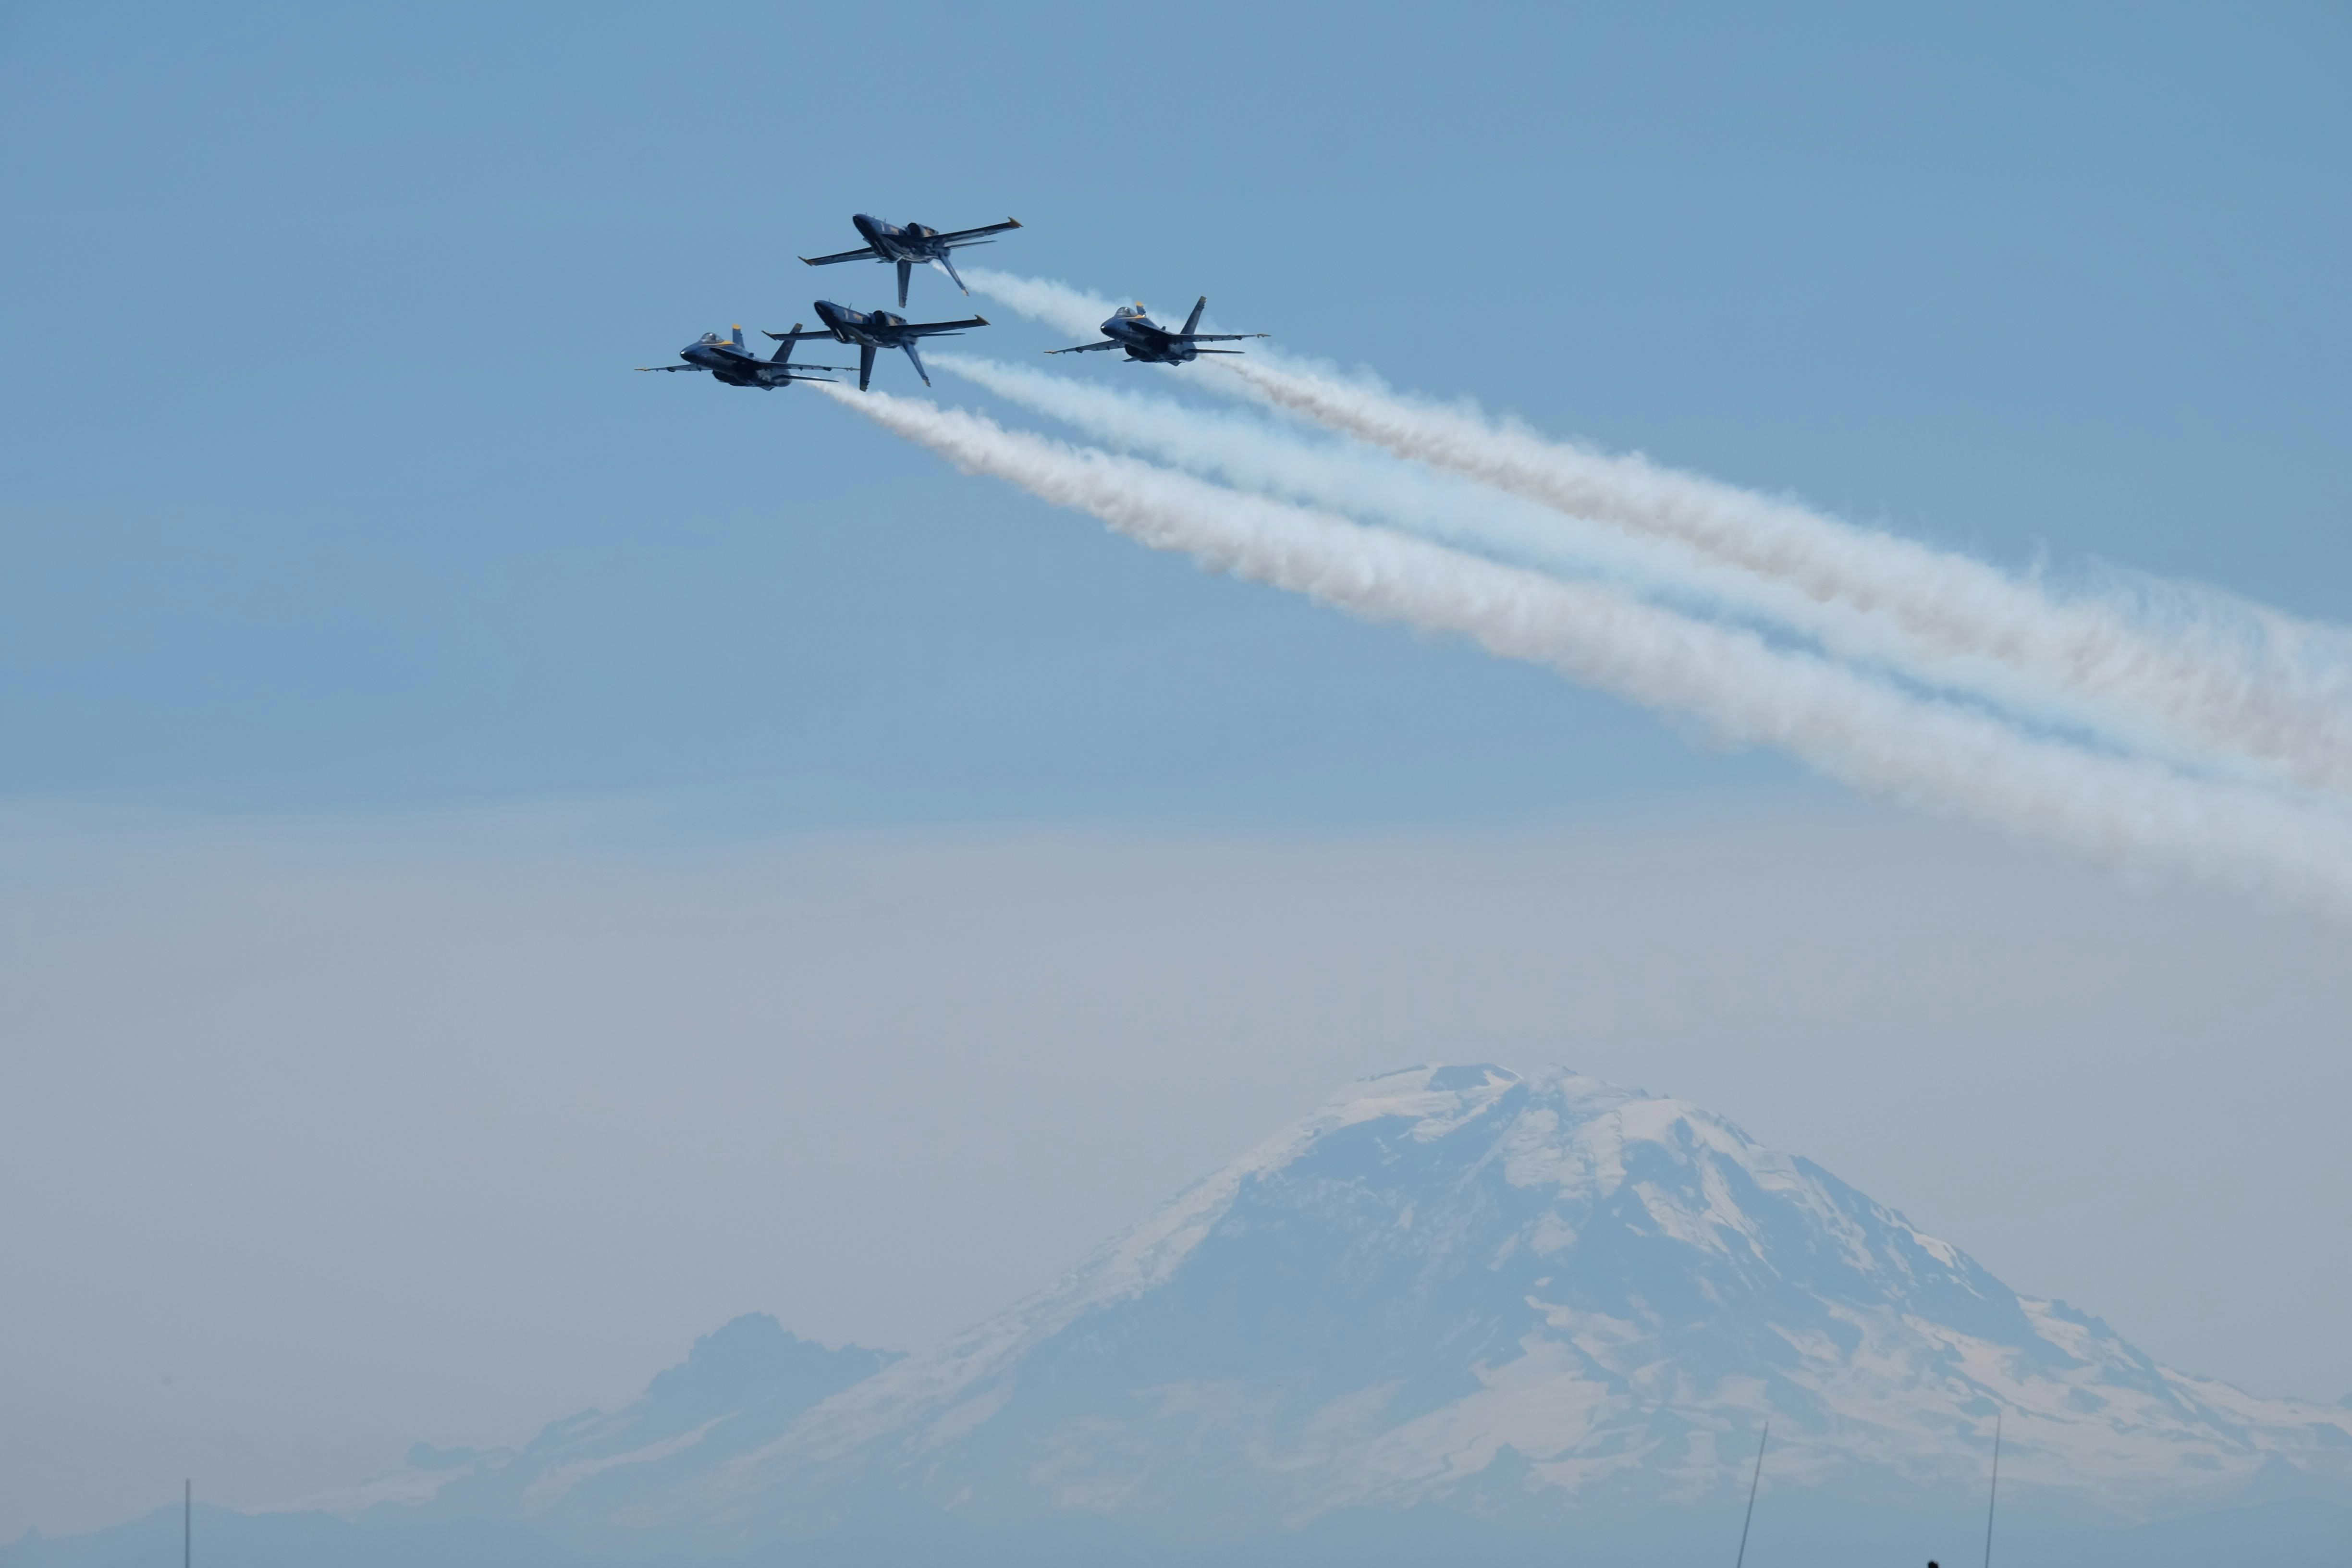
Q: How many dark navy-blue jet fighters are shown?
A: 4